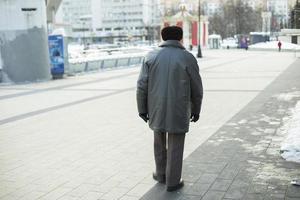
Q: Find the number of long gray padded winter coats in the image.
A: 1